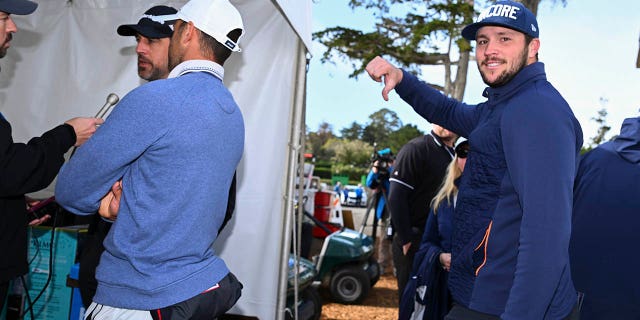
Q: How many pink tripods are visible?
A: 0